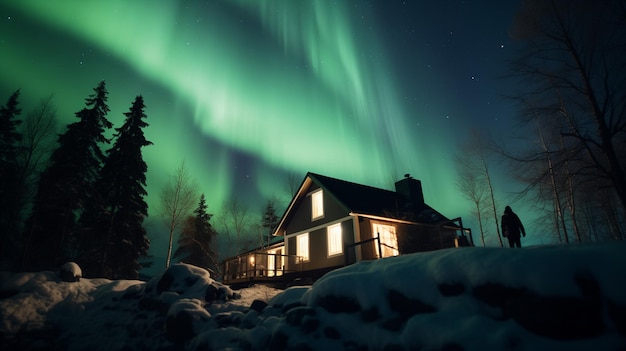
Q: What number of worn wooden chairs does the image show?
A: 0